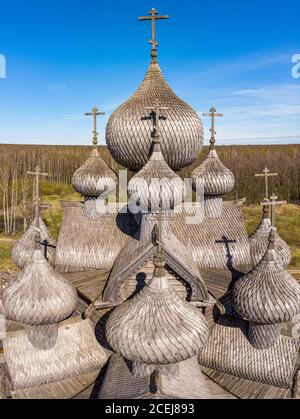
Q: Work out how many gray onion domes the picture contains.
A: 9